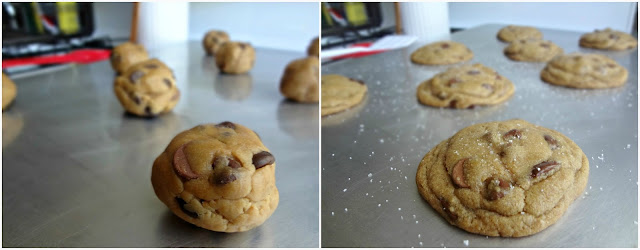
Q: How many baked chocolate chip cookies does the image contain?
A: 8